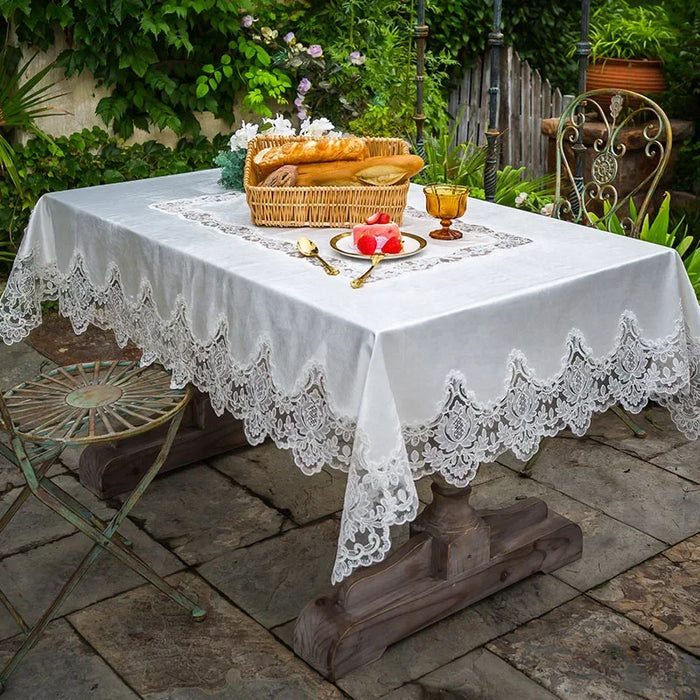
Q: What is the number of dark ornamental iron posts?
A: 3